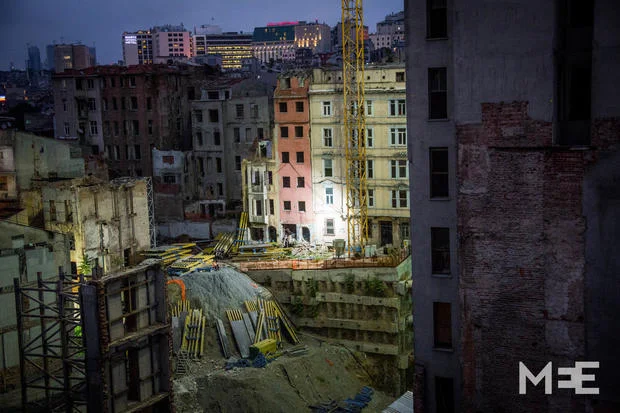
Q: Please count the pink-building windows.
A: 12